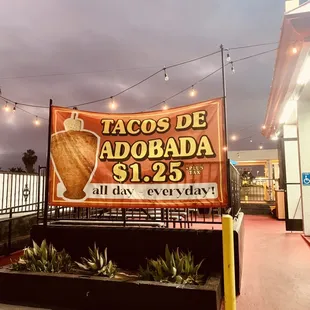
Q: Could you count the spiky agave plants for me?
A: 3